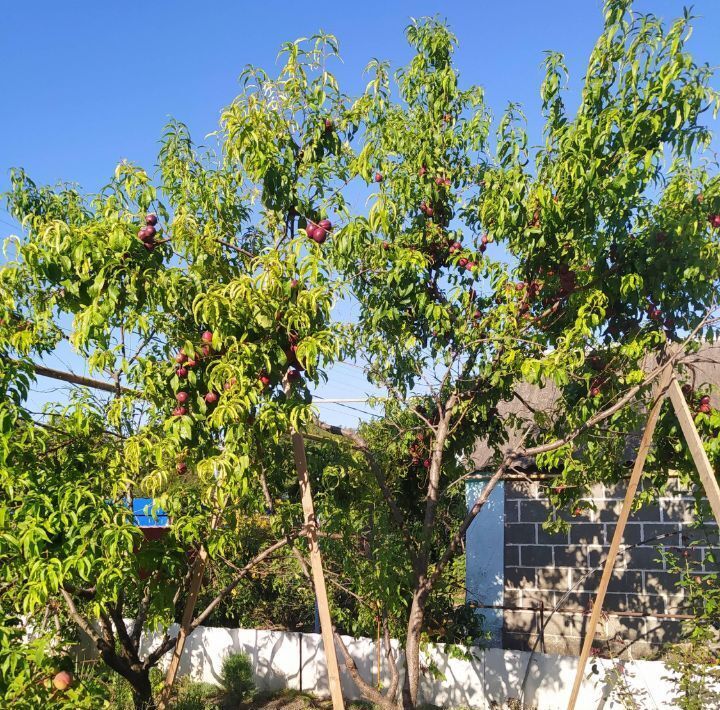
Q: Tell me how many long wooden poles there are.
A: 4